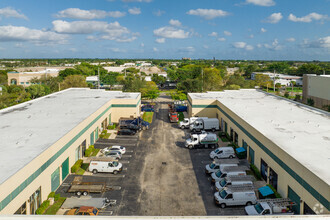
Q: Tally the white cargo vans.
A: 6